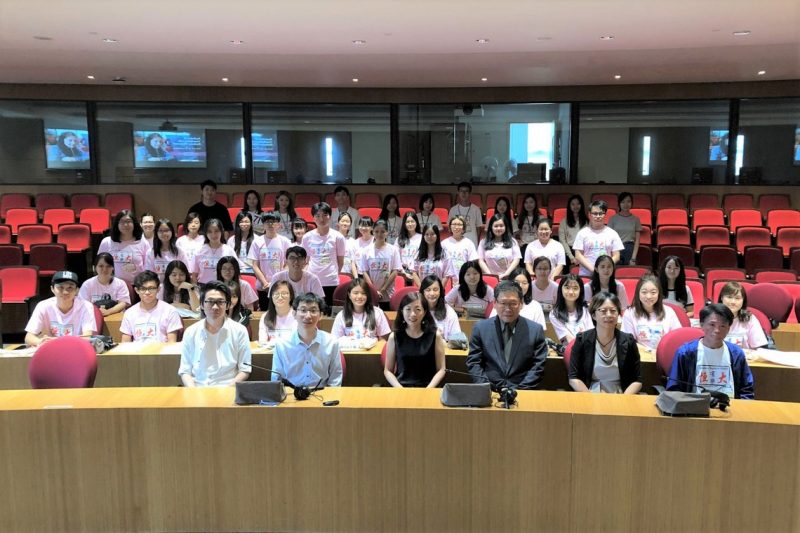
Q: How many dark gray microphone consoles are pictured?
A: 3